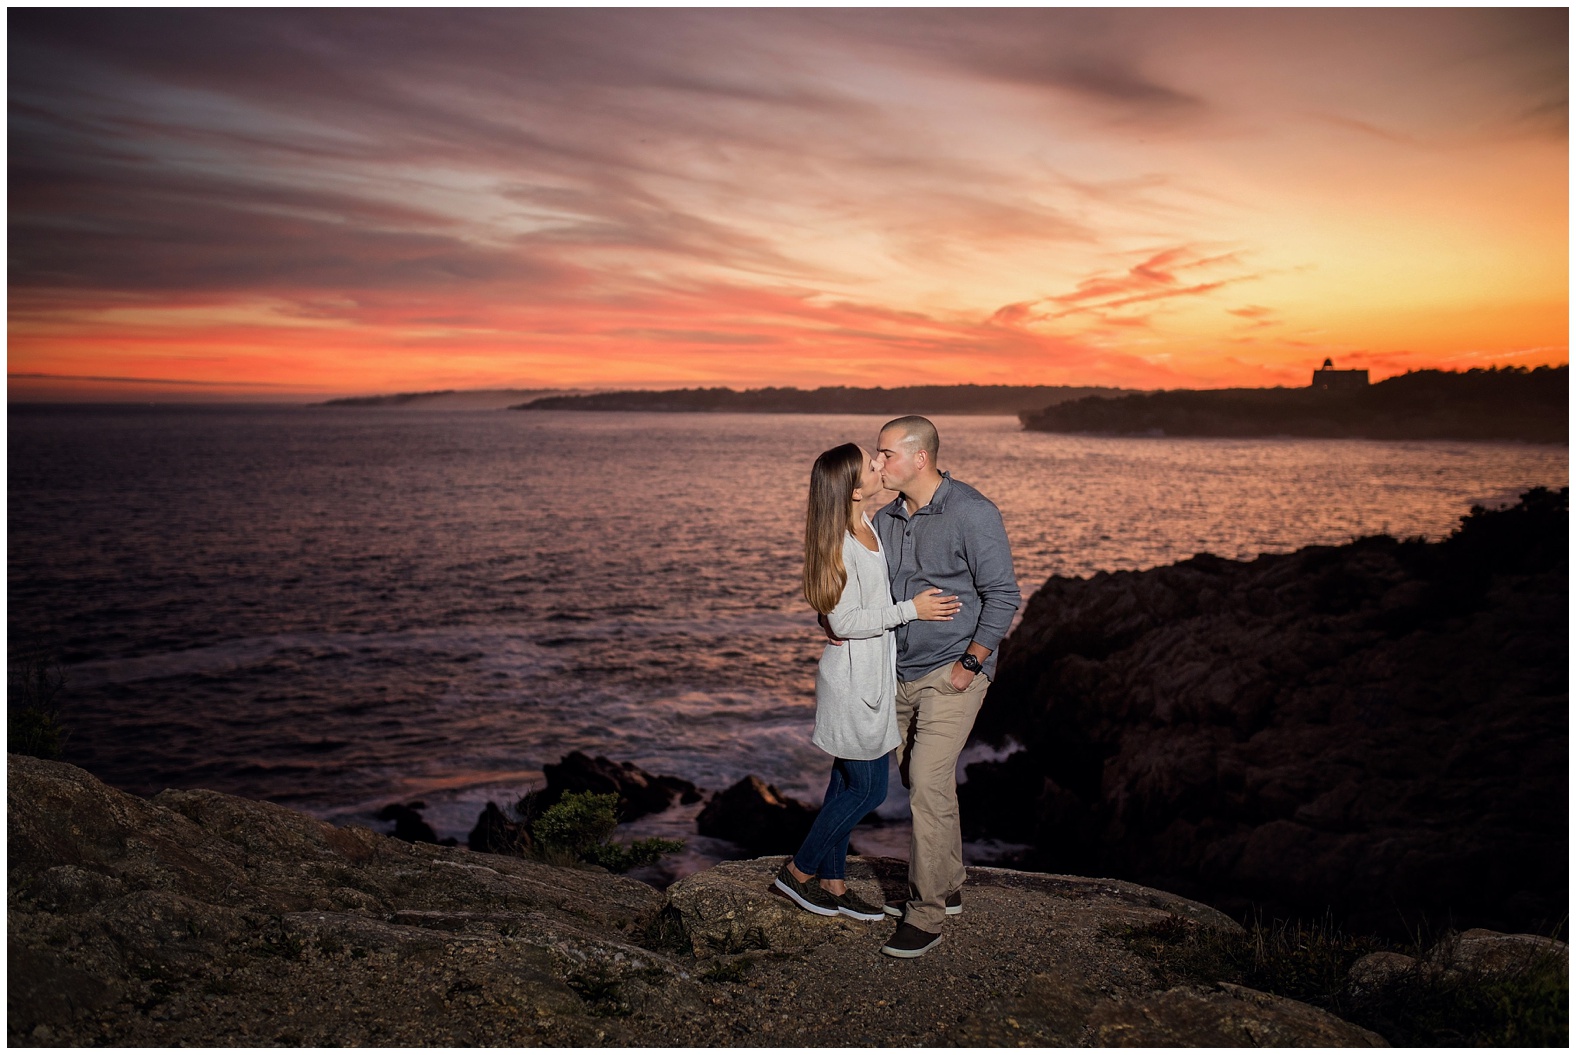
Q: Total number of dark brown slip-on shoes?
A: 2